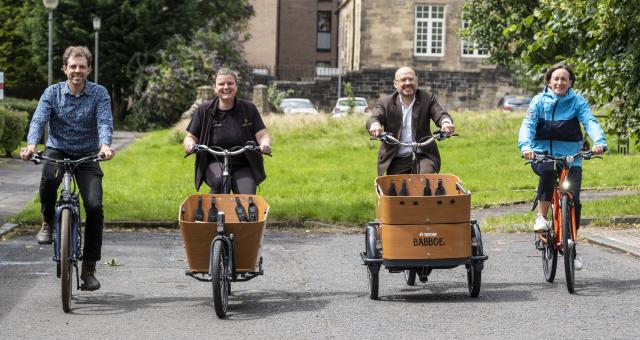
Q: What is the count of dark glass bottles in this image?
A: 8